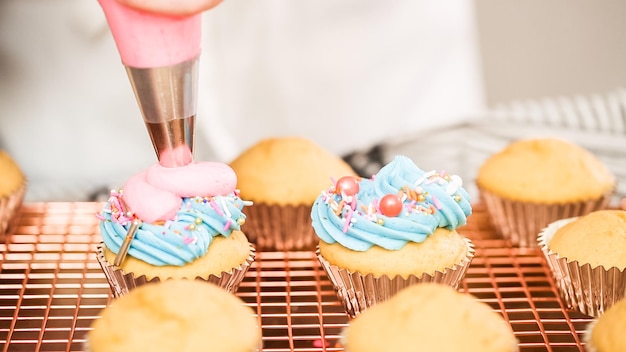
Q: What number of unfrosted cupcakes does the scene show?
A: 7